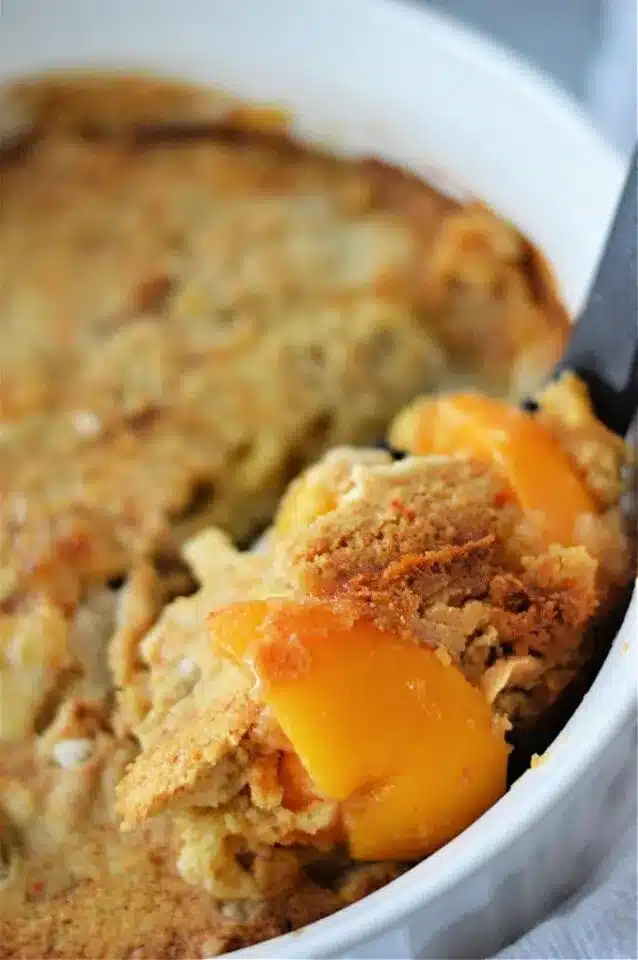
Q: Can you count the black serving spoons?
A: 1